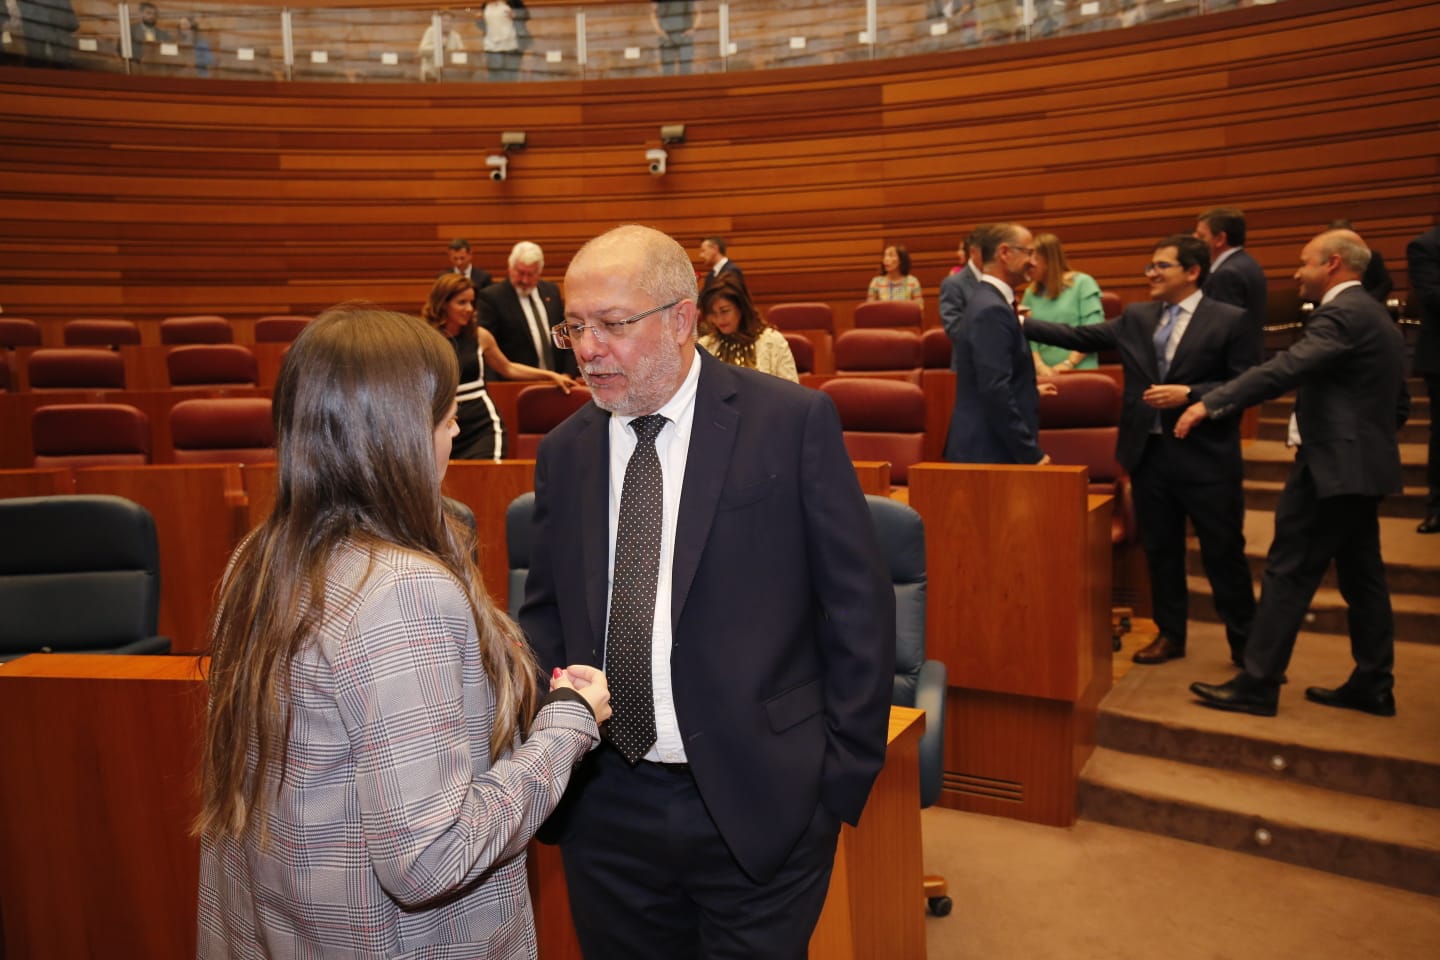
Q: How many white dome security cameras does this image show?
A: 2